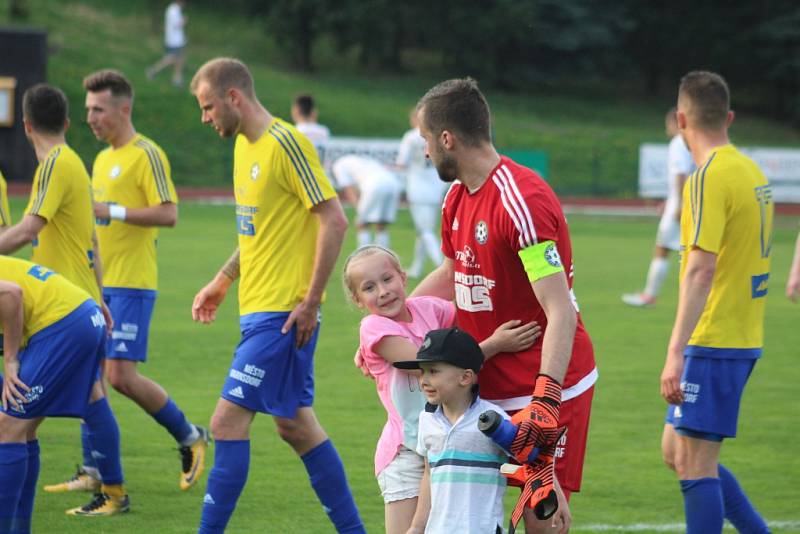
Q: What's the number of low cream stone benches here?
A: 0